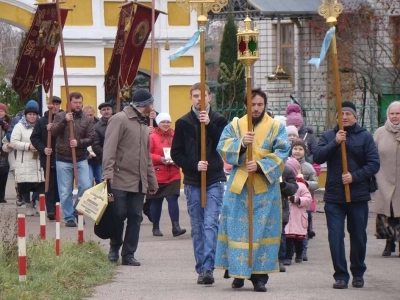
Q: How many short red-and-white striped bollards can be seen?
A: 4